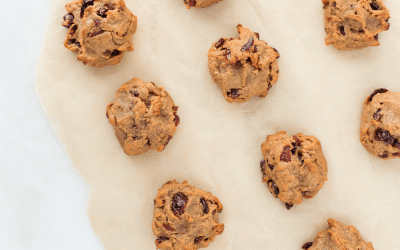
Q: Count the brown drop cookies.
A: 9